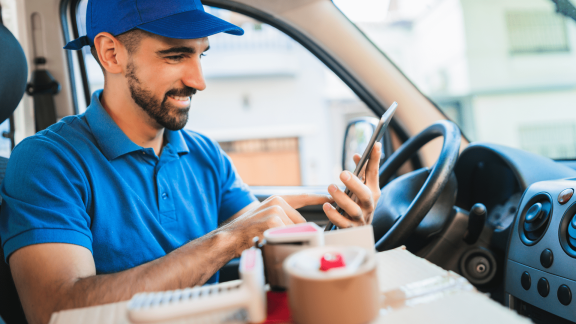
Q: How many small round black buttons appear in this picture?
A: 4